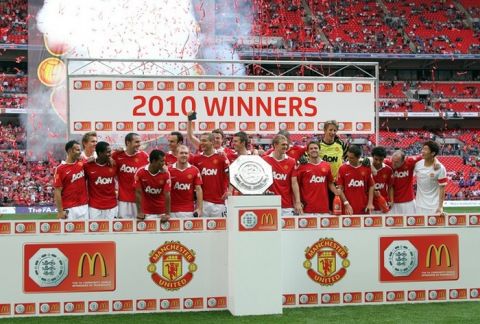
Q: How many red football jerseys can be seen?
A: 15